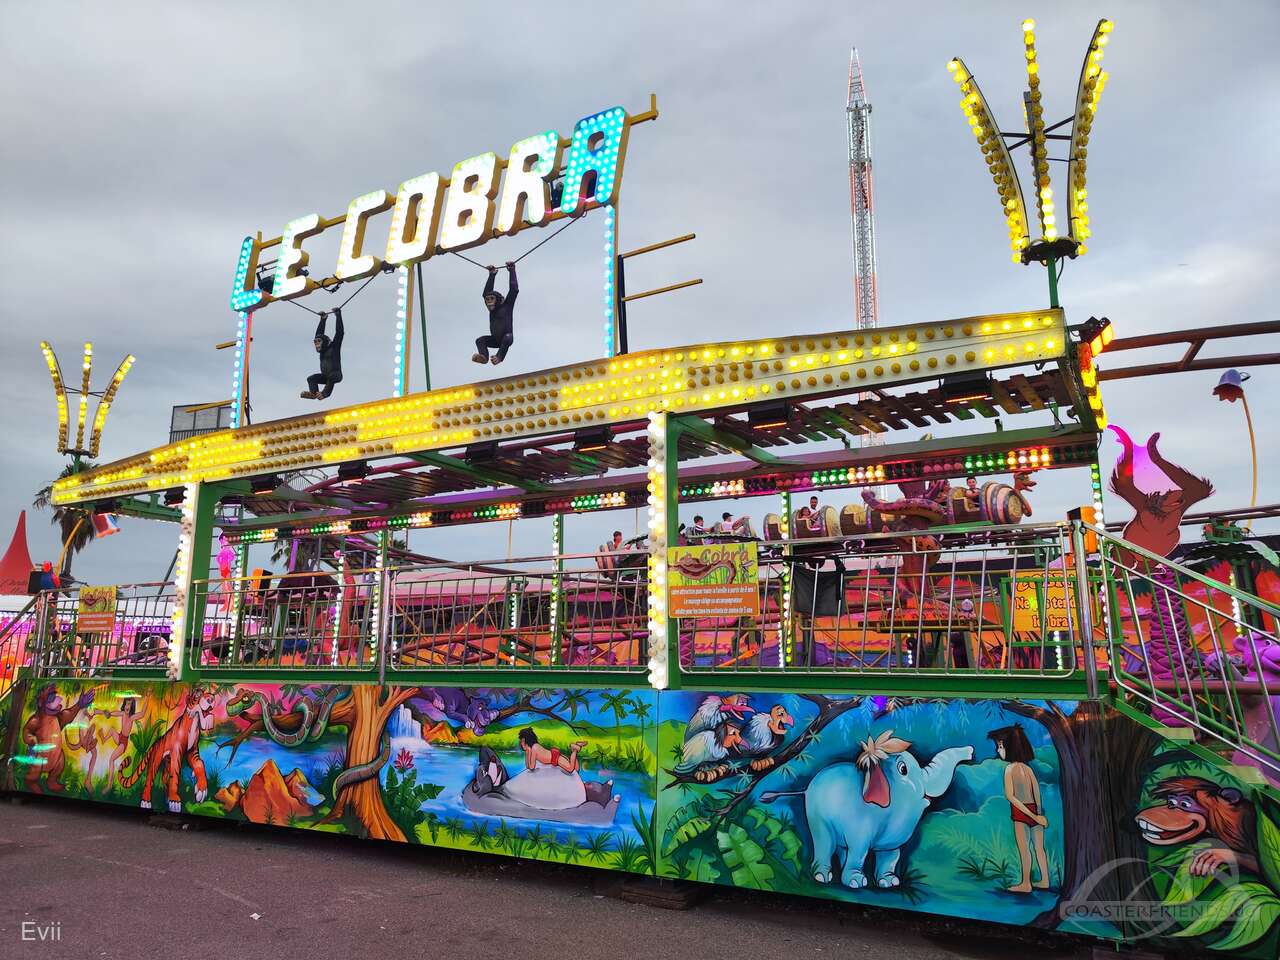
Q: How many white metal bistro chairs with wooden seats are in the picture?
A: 0